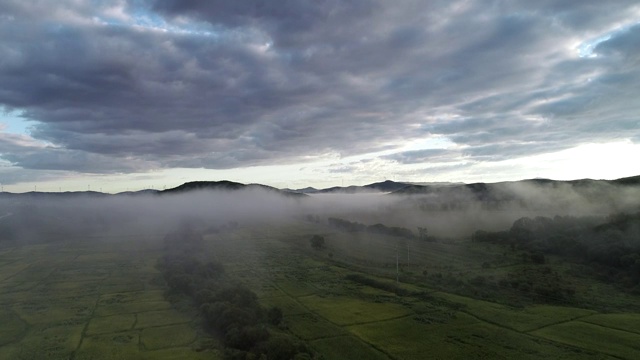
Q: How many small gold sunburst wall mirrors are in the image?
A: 0